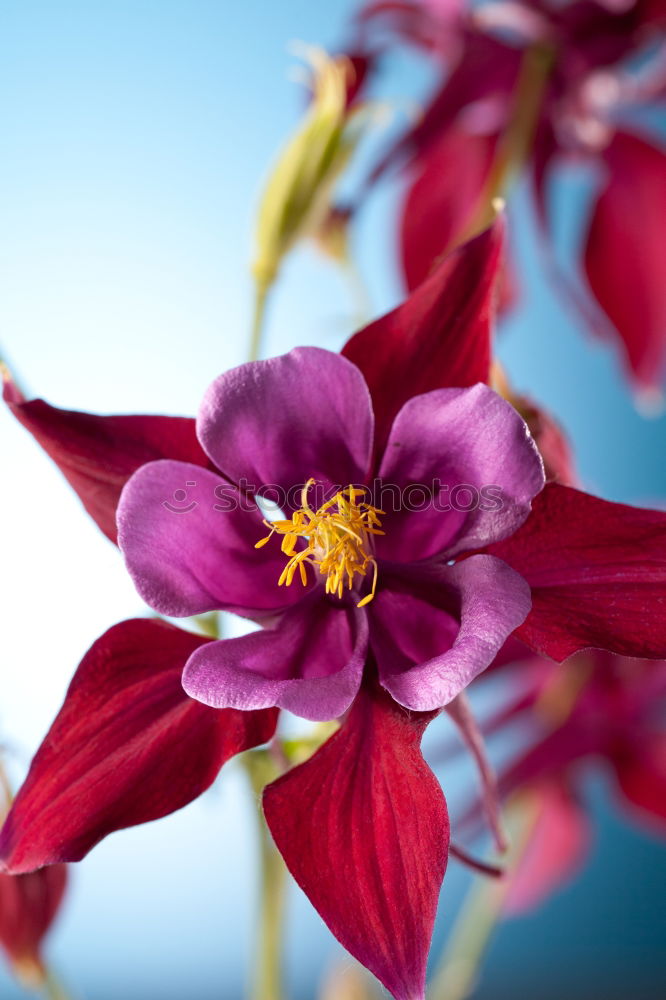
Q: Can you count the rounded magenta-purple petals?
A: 5